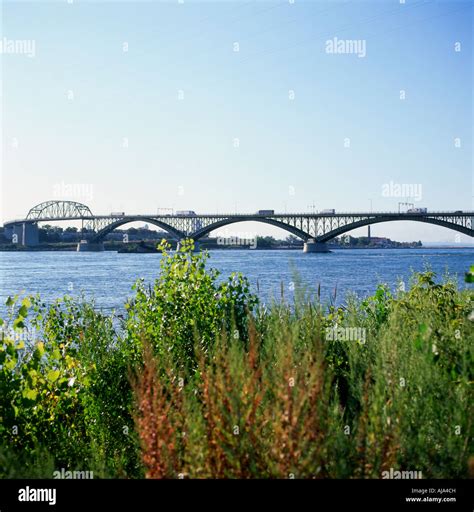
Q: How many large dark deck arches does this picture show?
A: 3